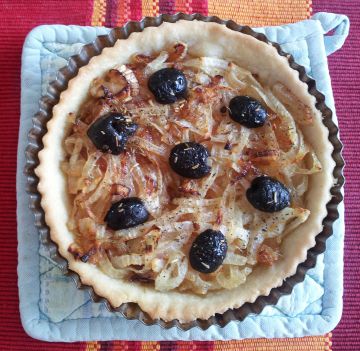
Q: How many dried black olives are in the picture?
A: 7